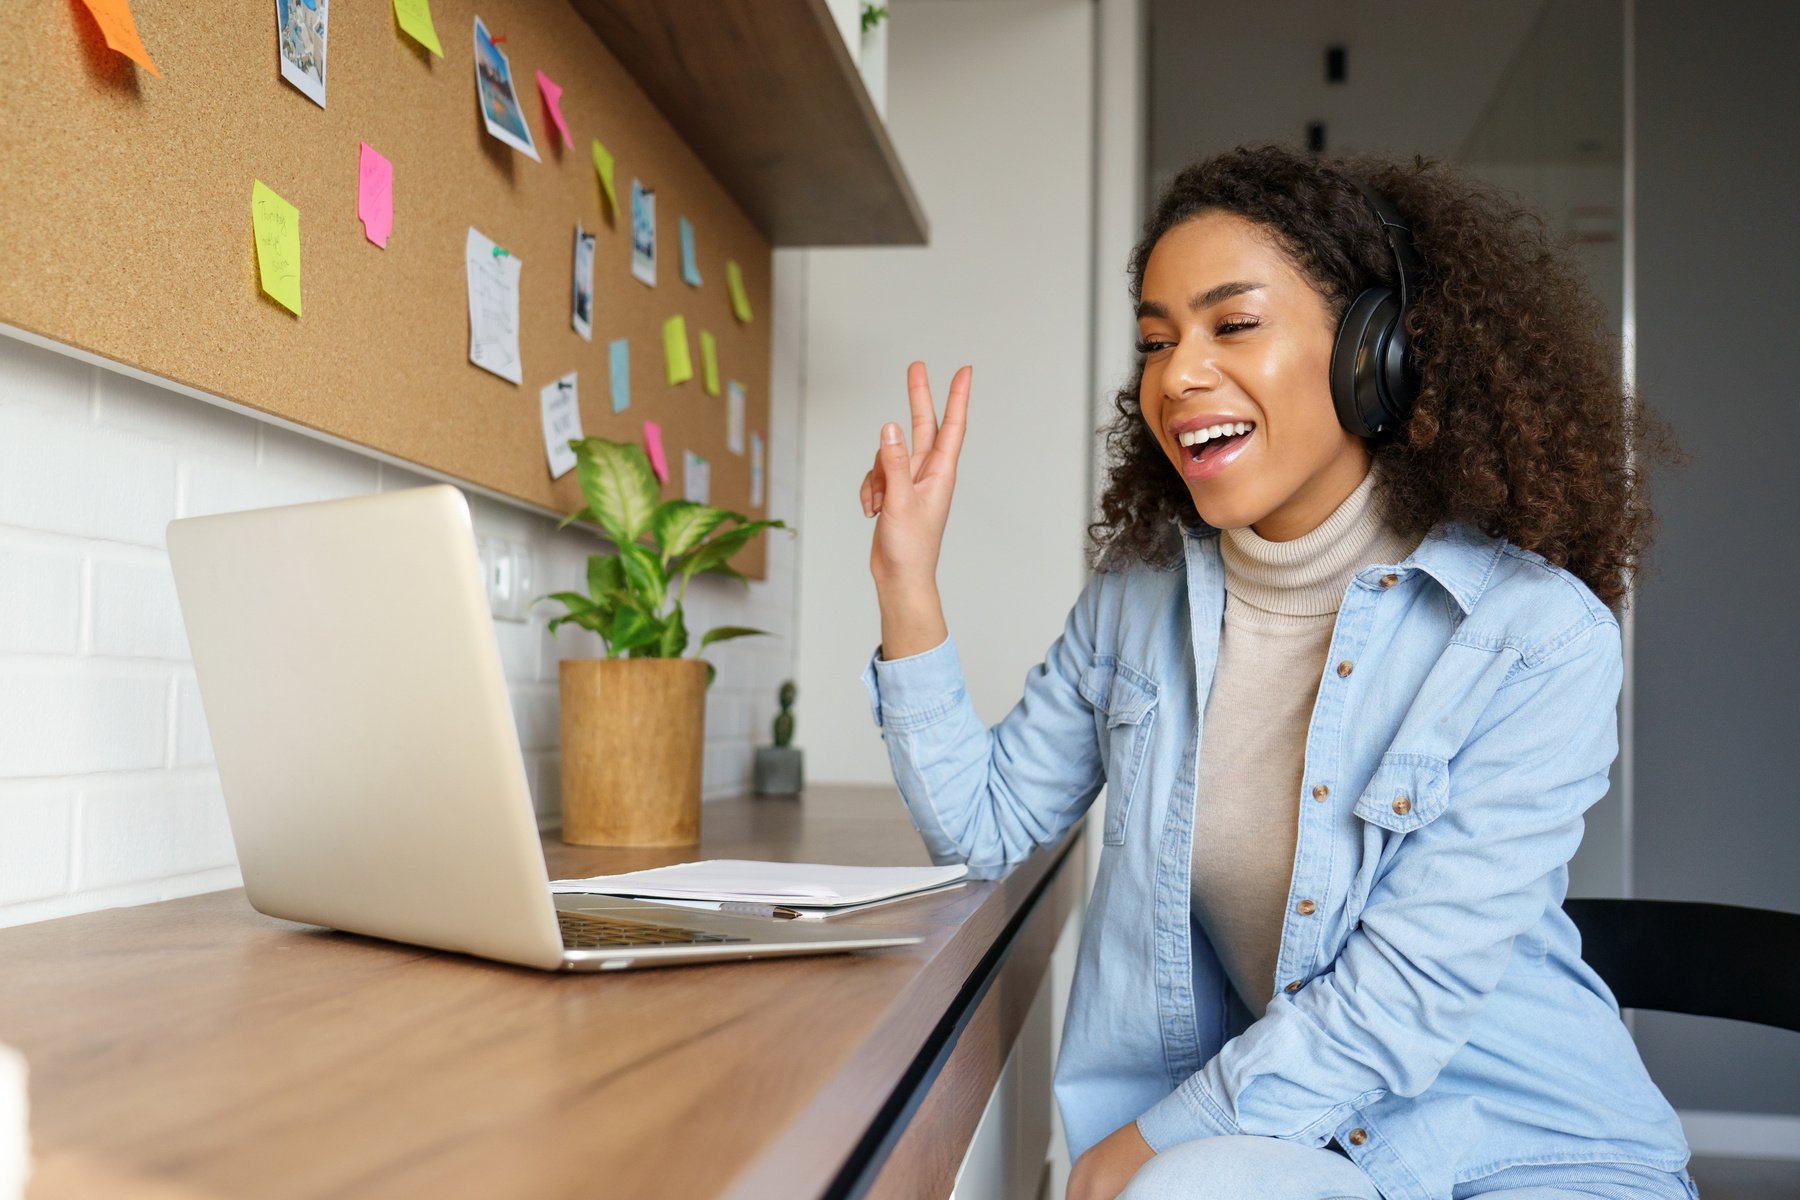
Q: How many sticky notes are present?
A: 12